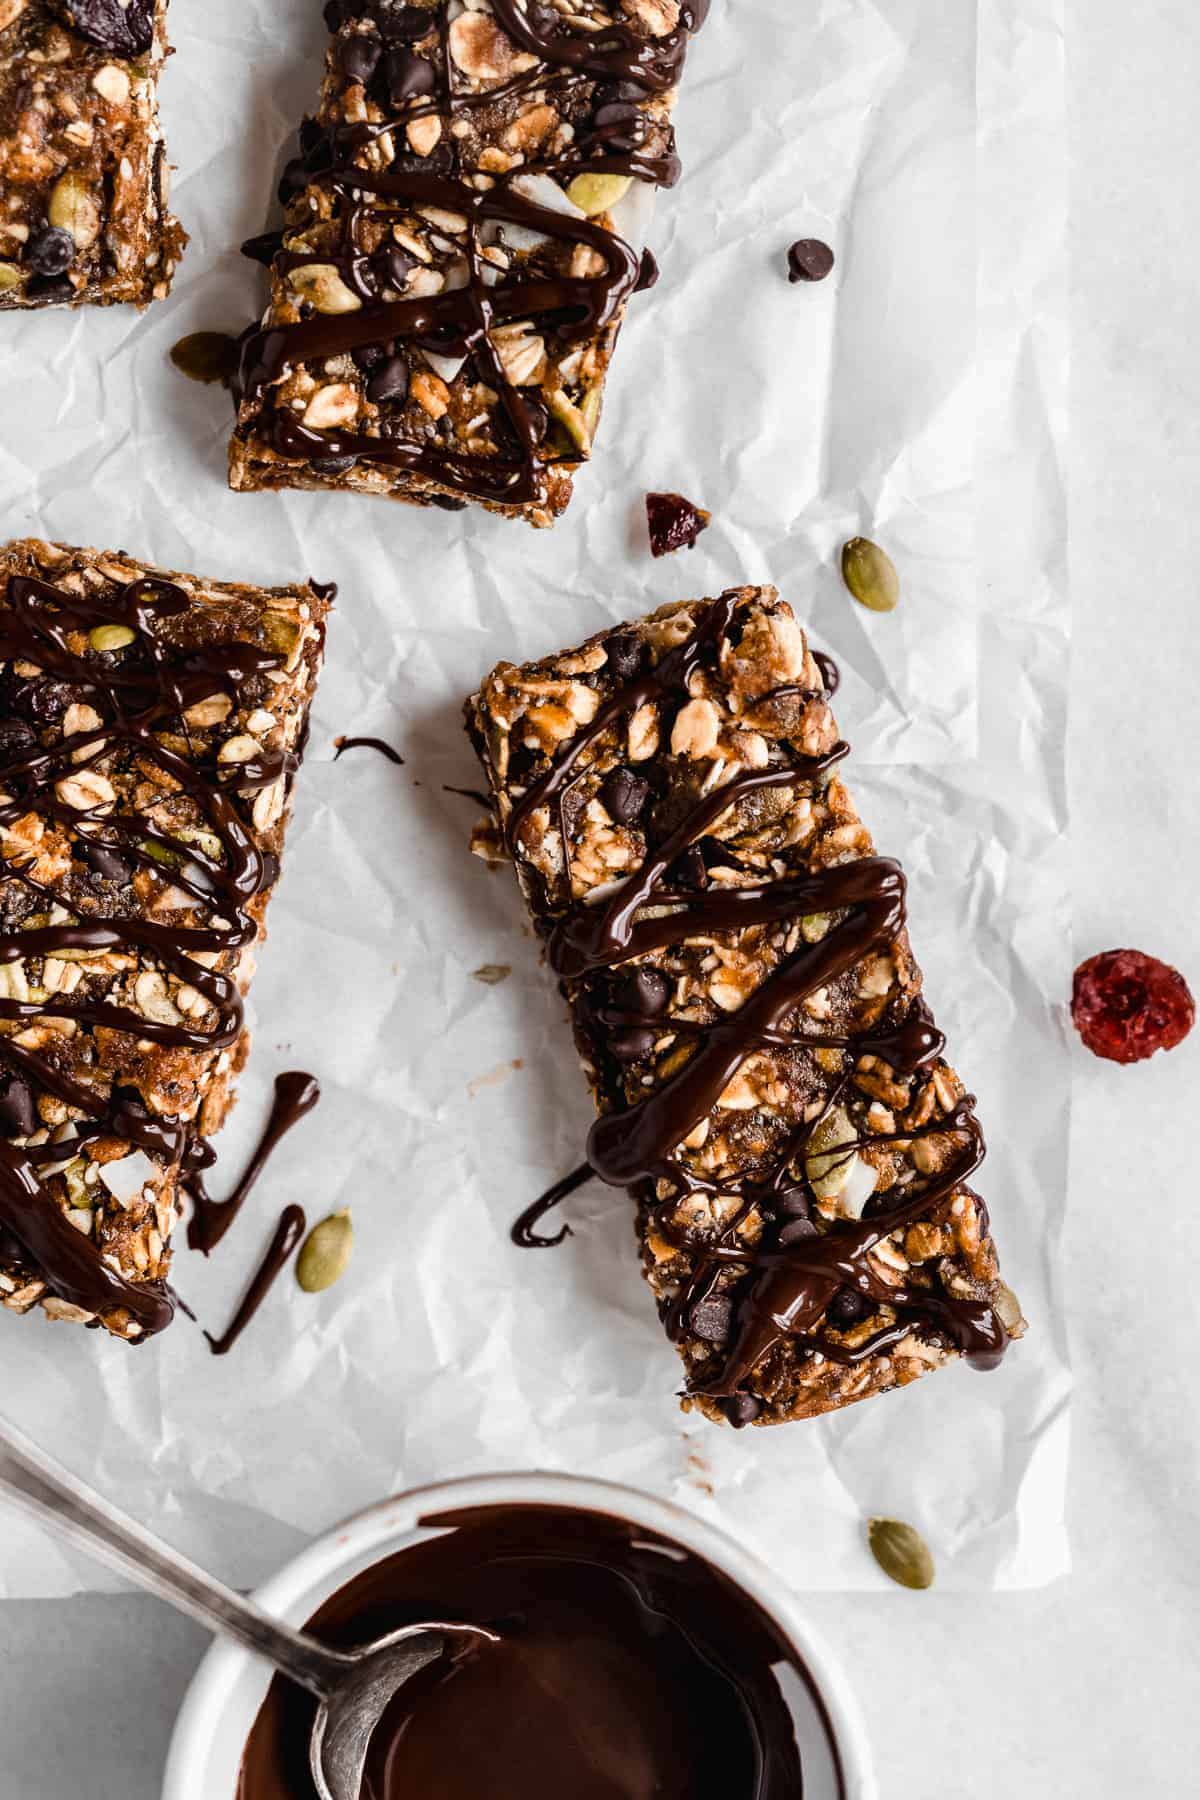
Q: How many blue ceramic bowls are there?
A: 0